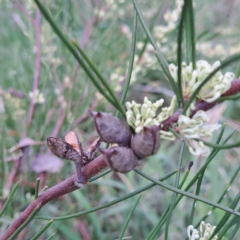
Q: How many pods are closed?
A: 3